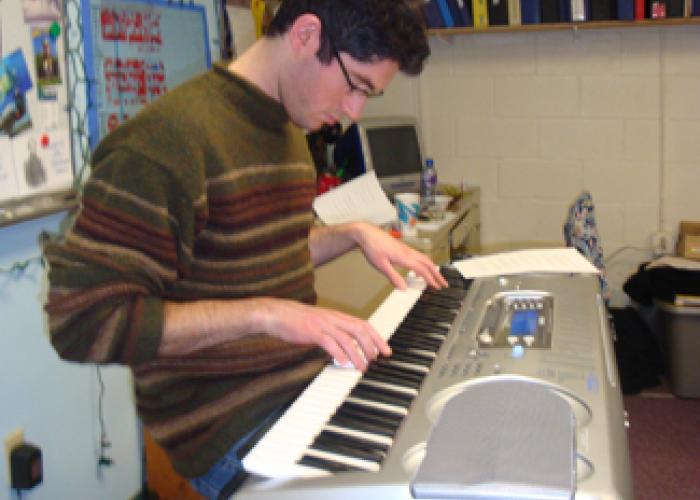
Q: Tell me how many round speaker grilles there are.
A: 1